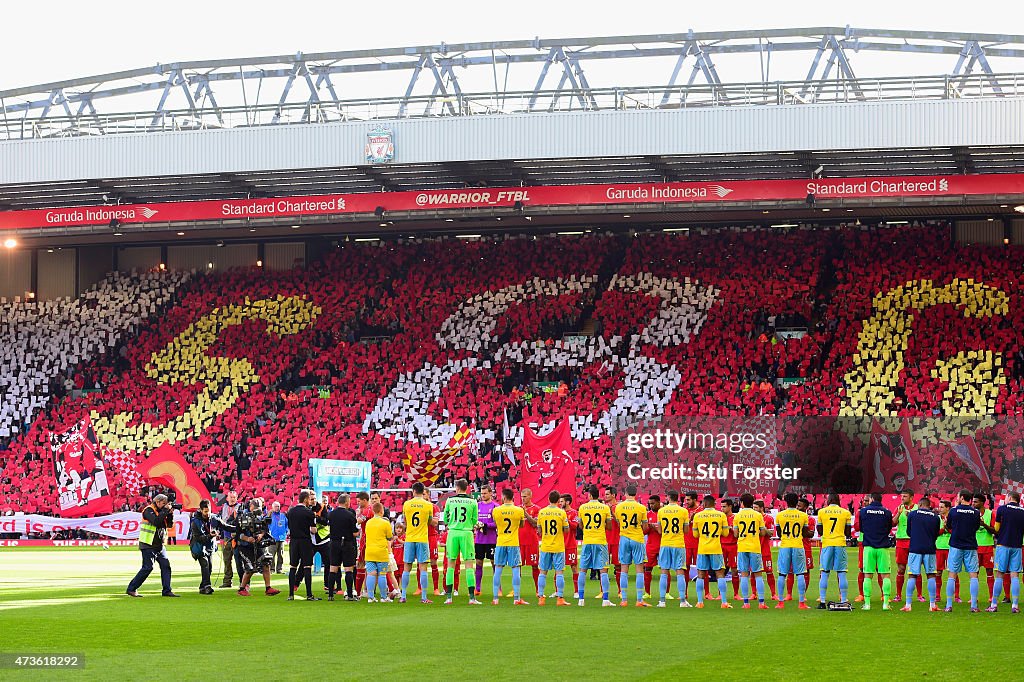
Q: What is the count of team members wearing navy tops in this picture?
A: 4